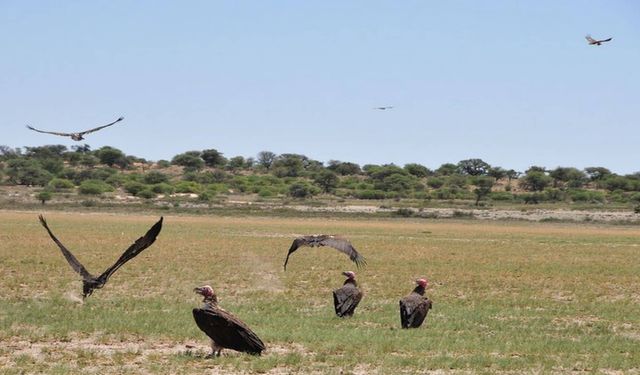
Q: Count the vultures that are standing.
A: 3